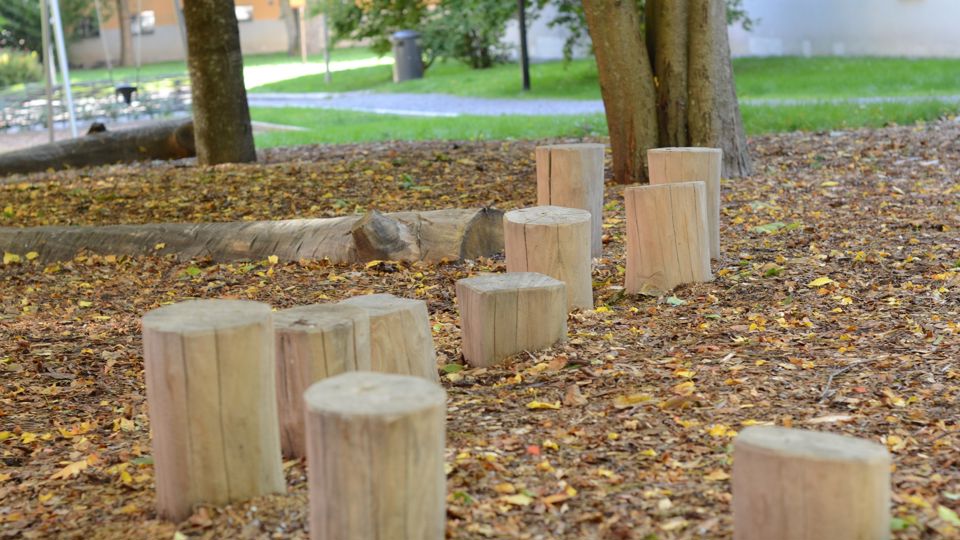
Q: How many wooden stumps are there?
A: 10